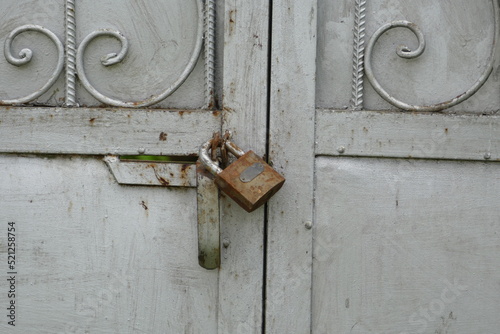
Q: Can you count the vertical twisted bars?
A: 3